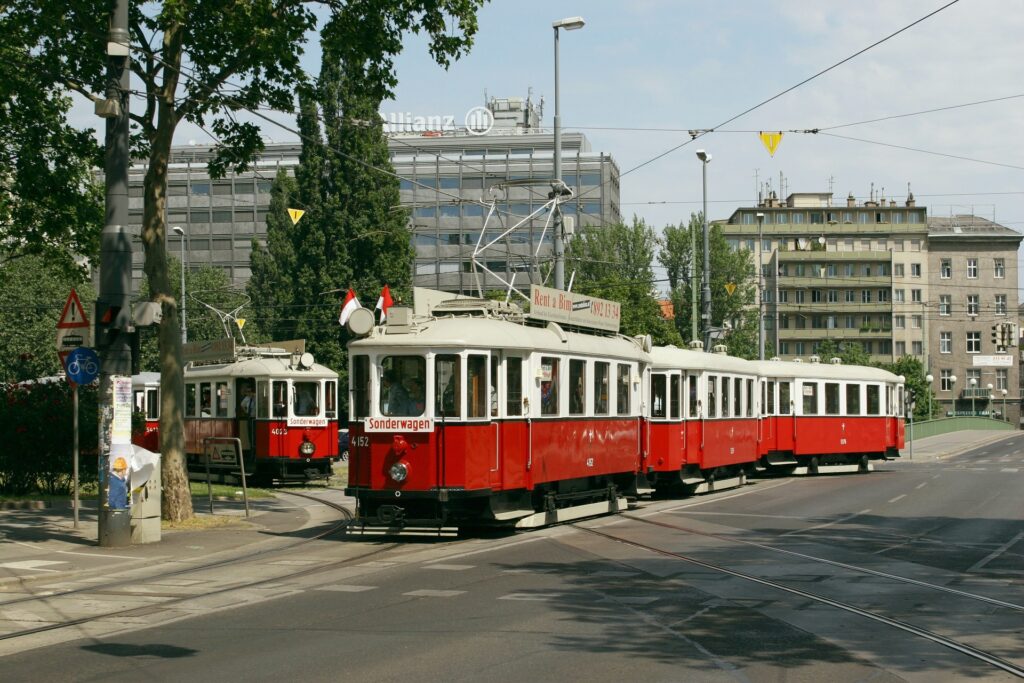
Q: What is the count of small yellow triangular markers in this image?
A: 4